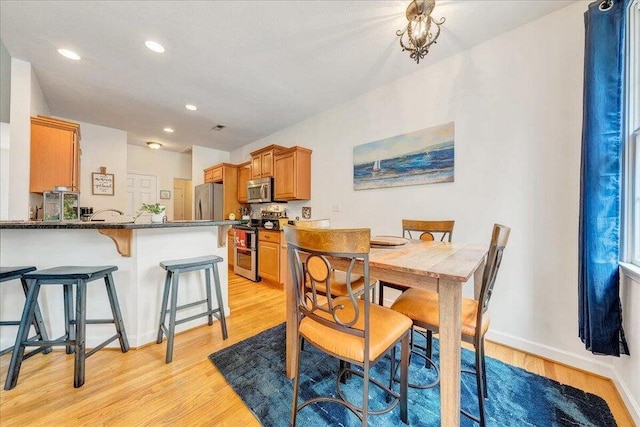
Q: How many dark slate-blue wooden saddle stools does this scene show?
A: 3